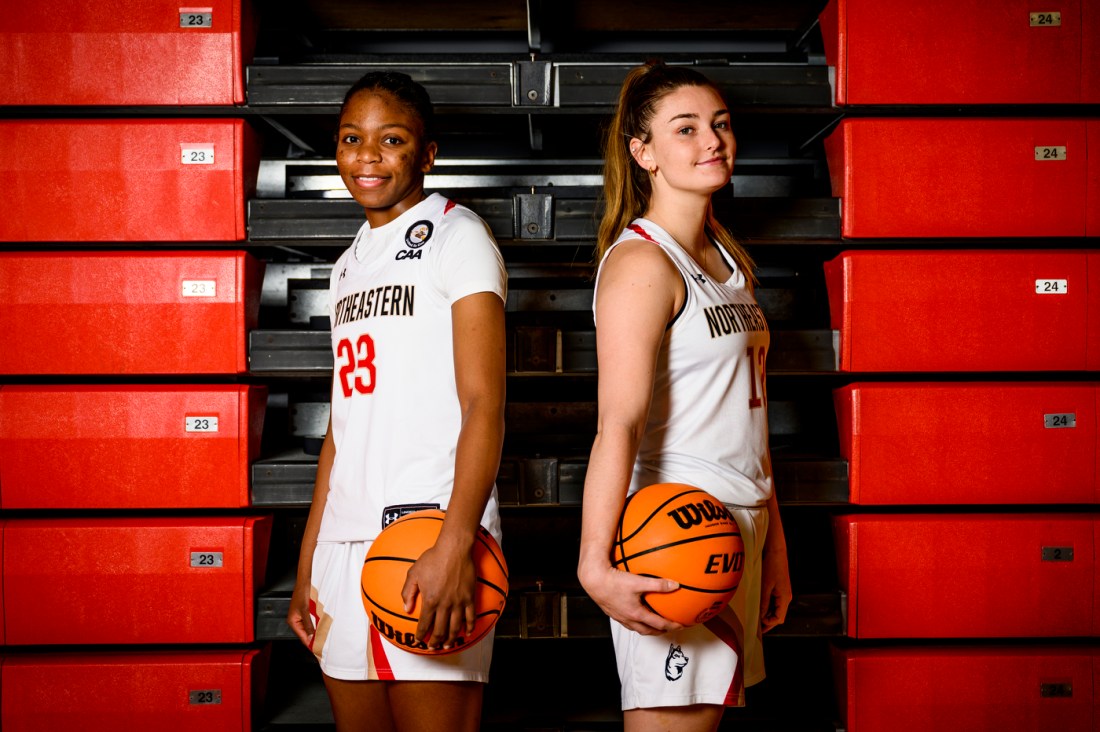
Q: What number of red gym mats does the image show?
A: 12